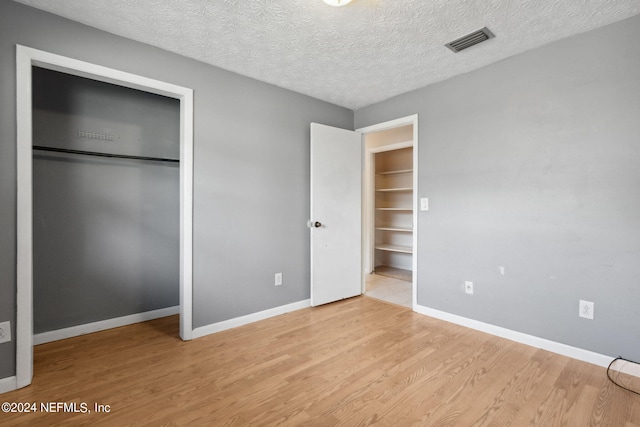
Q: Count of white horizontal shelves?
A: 5